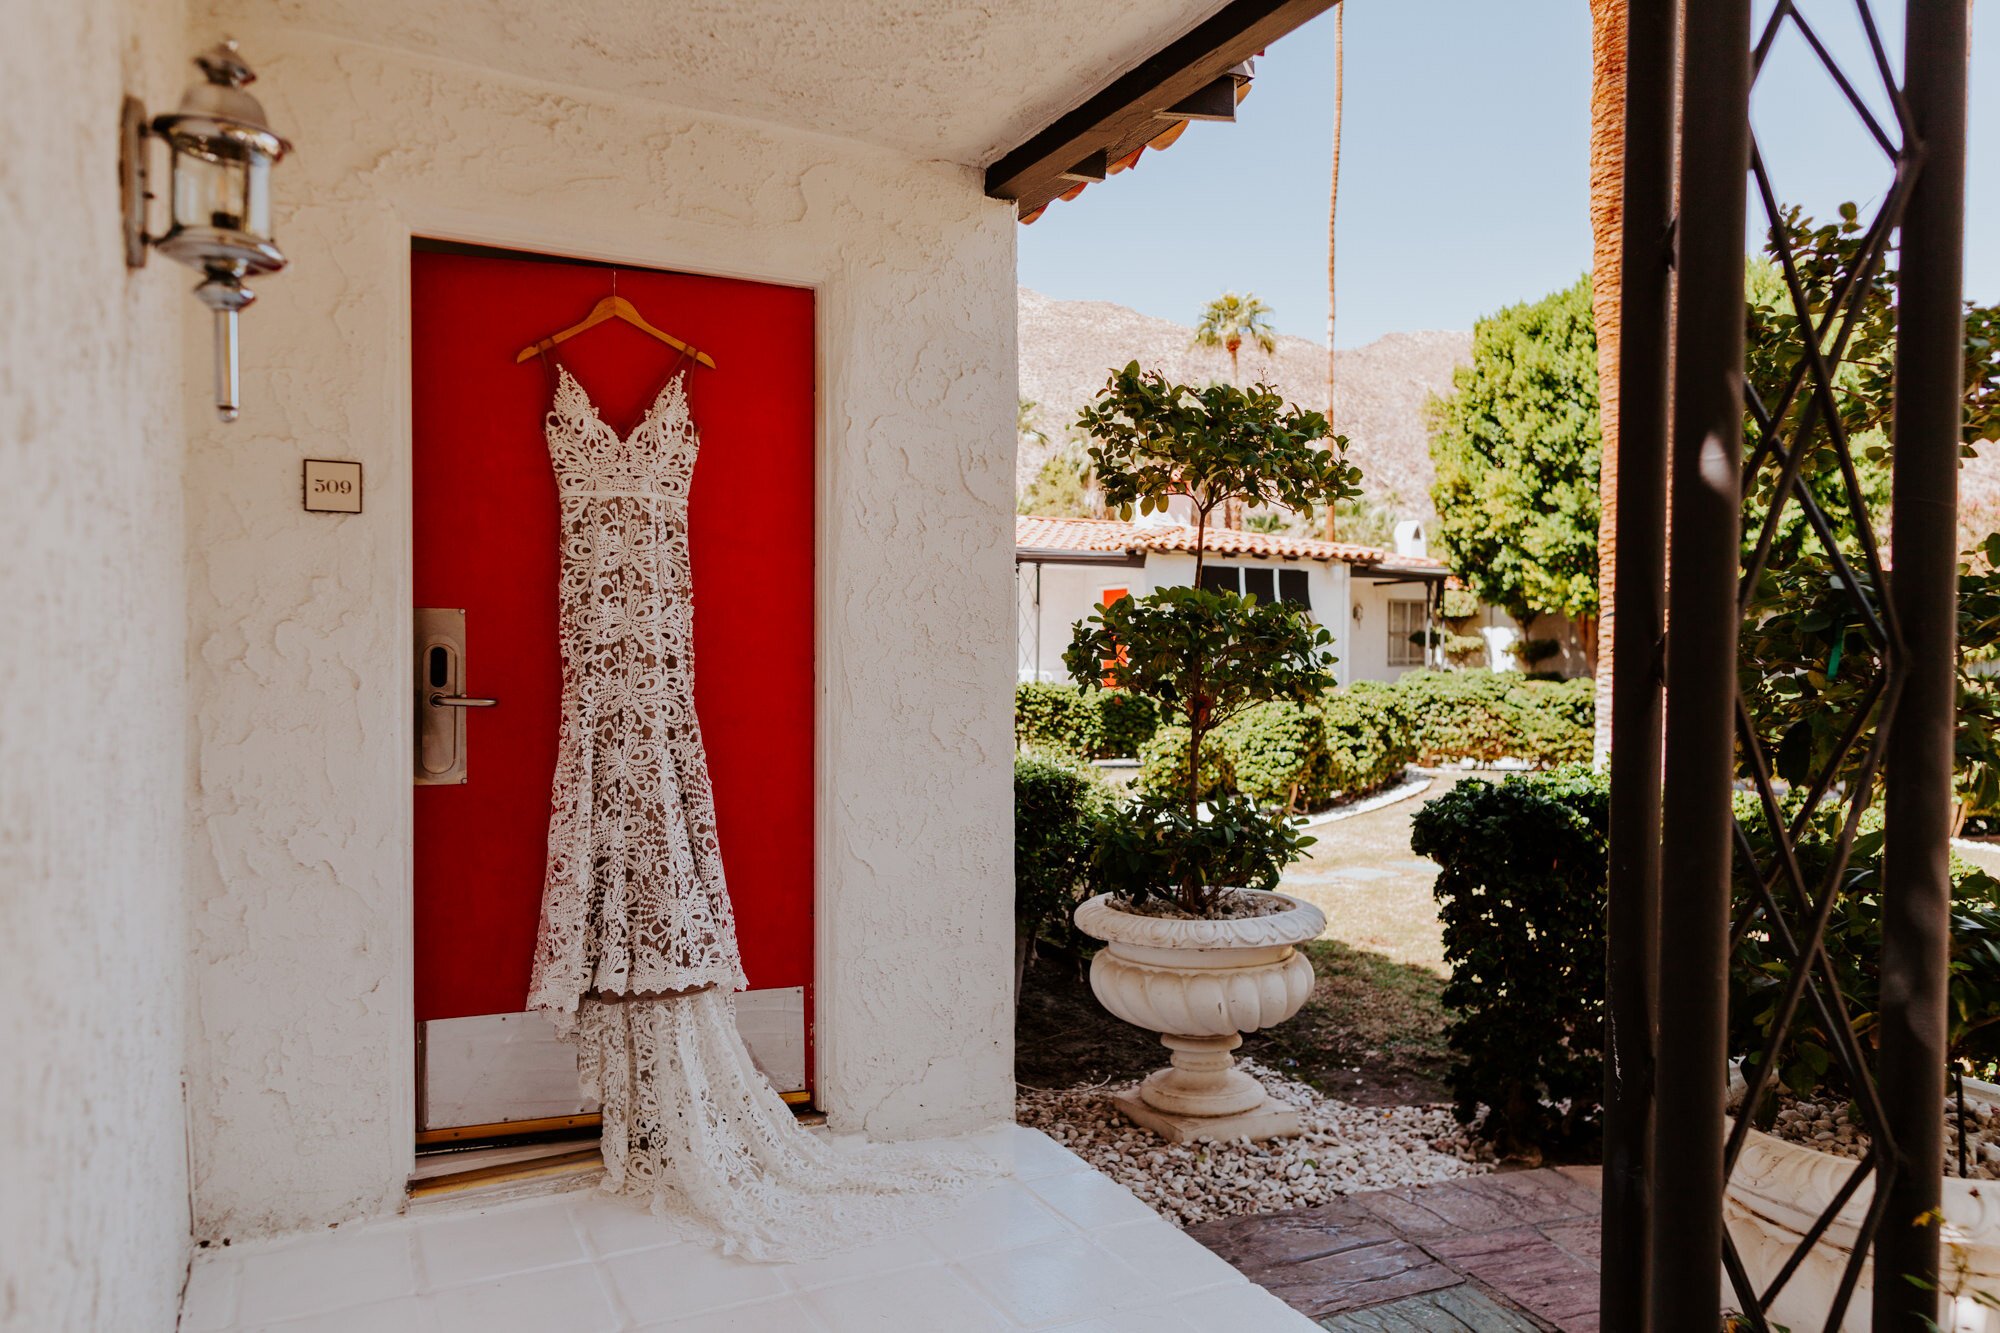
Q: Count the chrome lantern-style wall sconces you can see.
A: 1